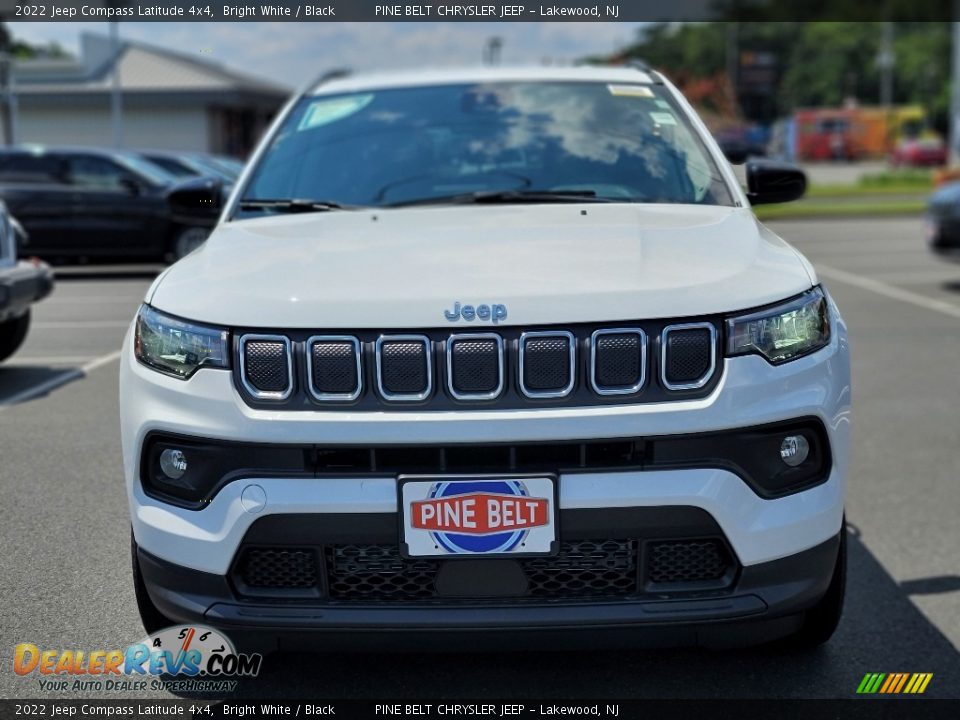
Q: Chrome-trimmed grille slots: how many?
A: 7